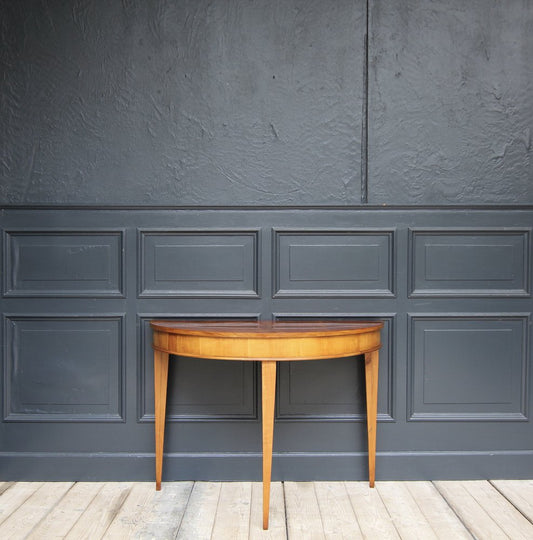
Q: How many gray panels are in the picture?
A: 8